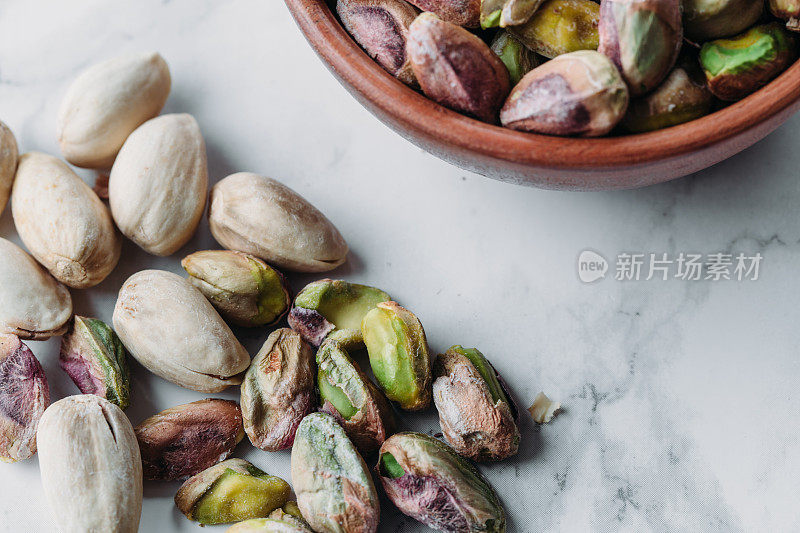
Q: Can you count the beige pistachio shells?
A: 8